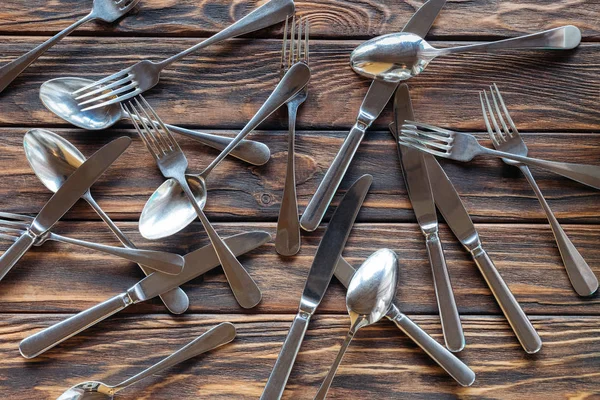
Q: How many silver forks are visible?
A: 7